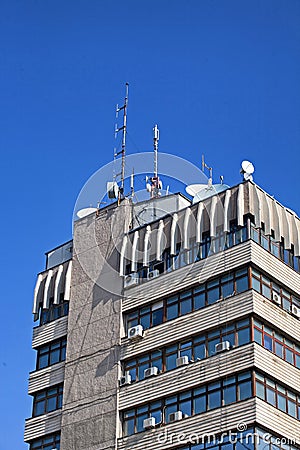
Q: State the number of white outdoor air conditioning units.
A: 11